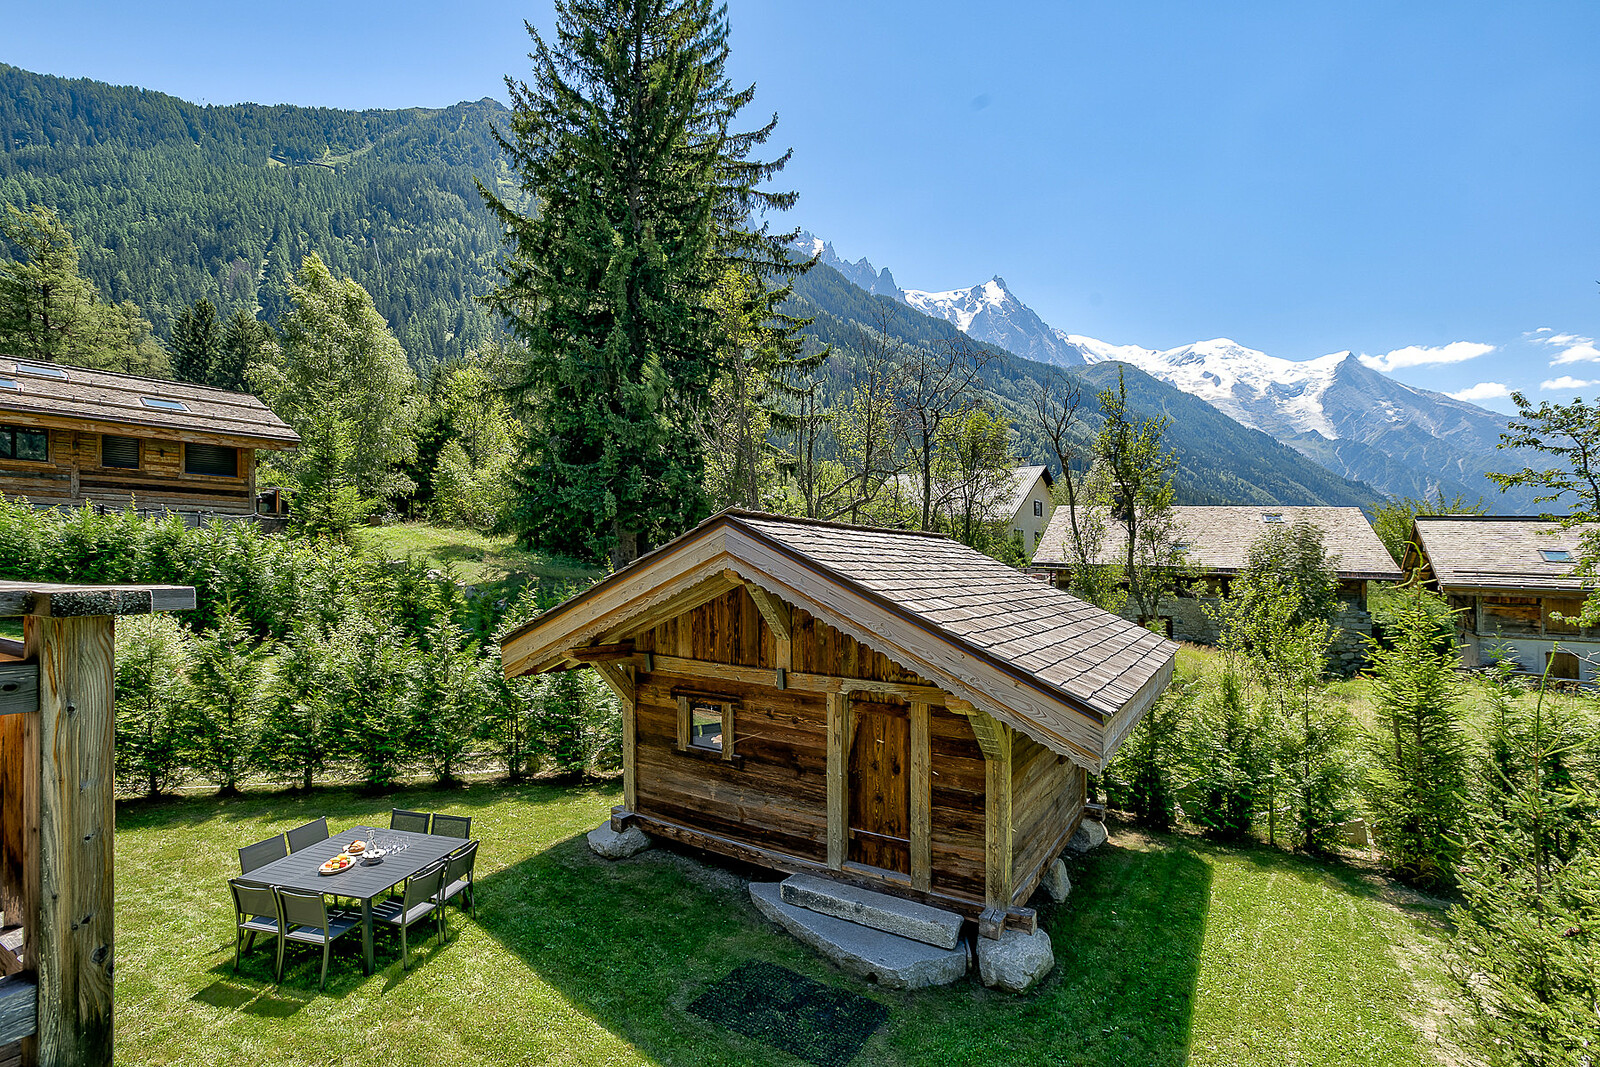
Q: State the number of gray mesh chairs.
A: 8